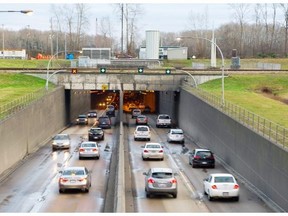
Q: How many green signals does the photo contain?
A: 3